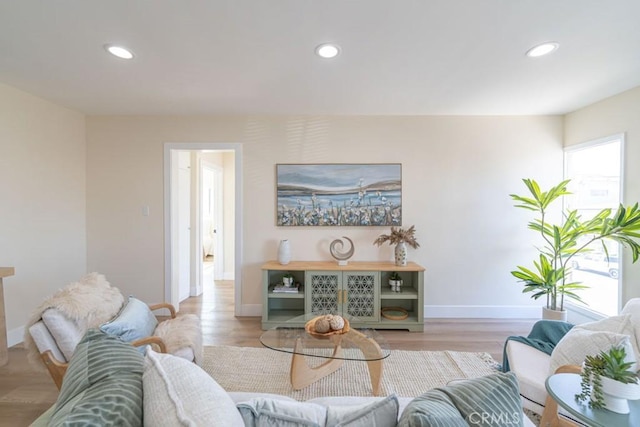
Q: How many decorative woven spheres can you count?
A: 3